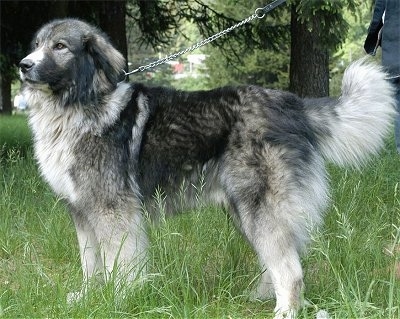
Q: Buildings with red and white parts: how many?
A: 1